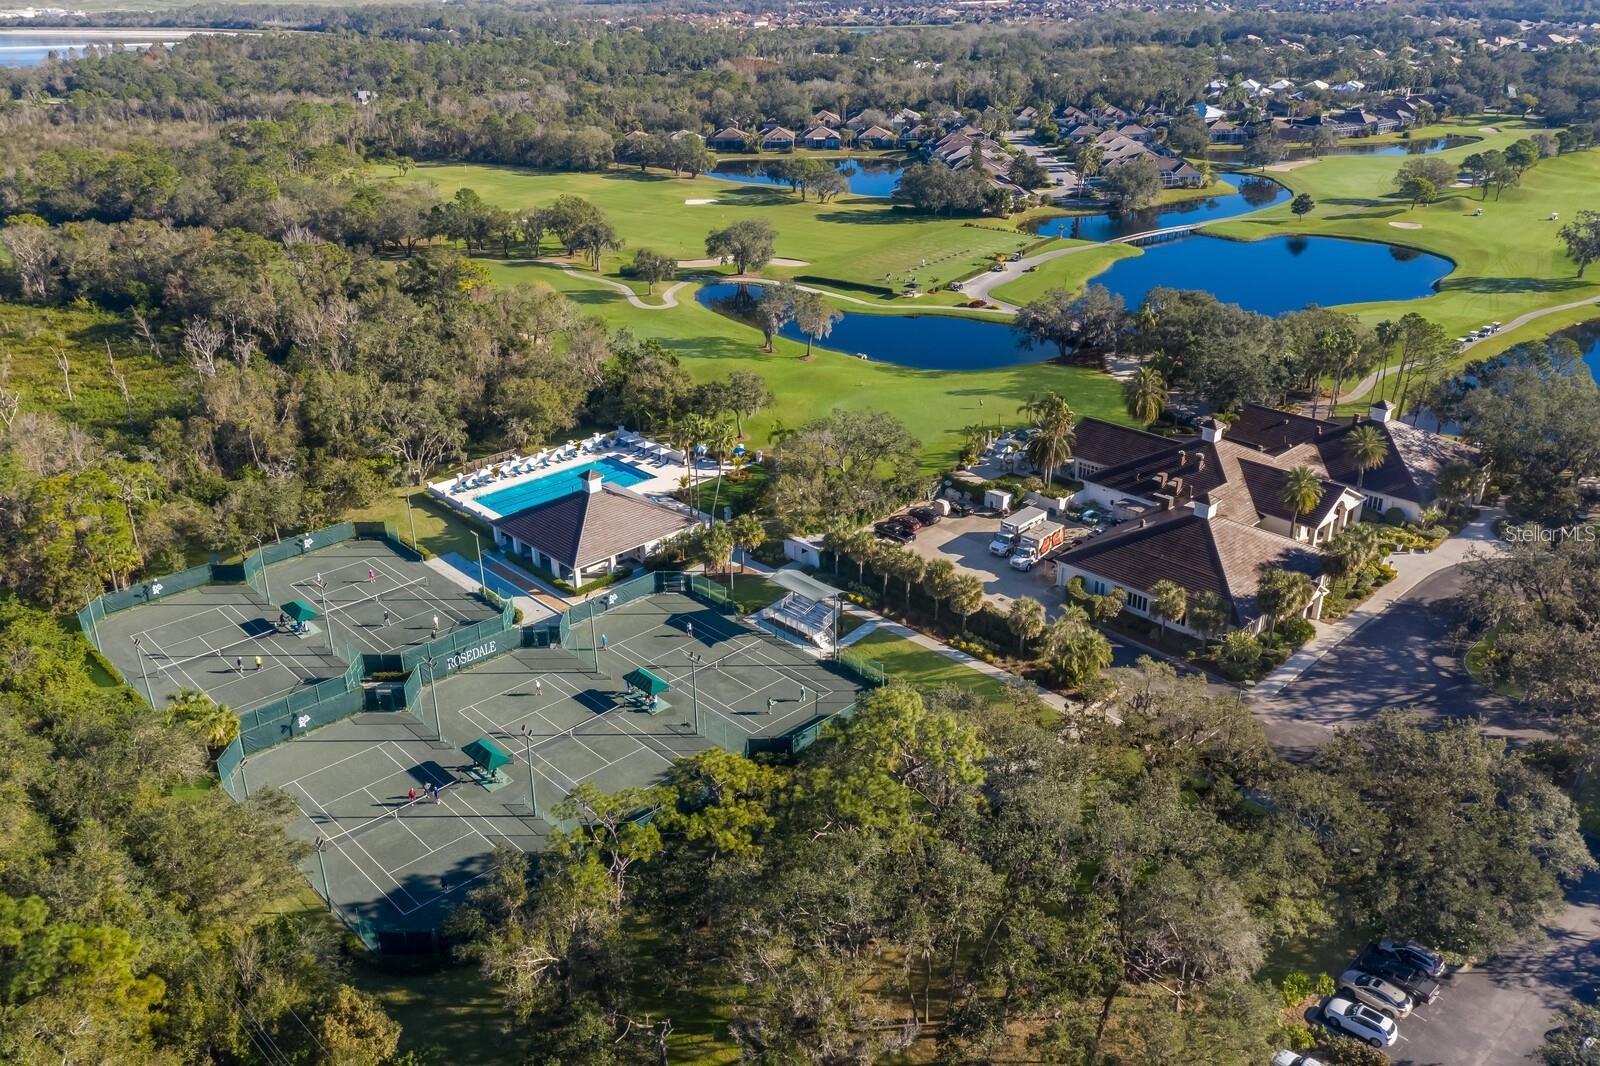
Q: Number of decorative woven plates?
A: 0